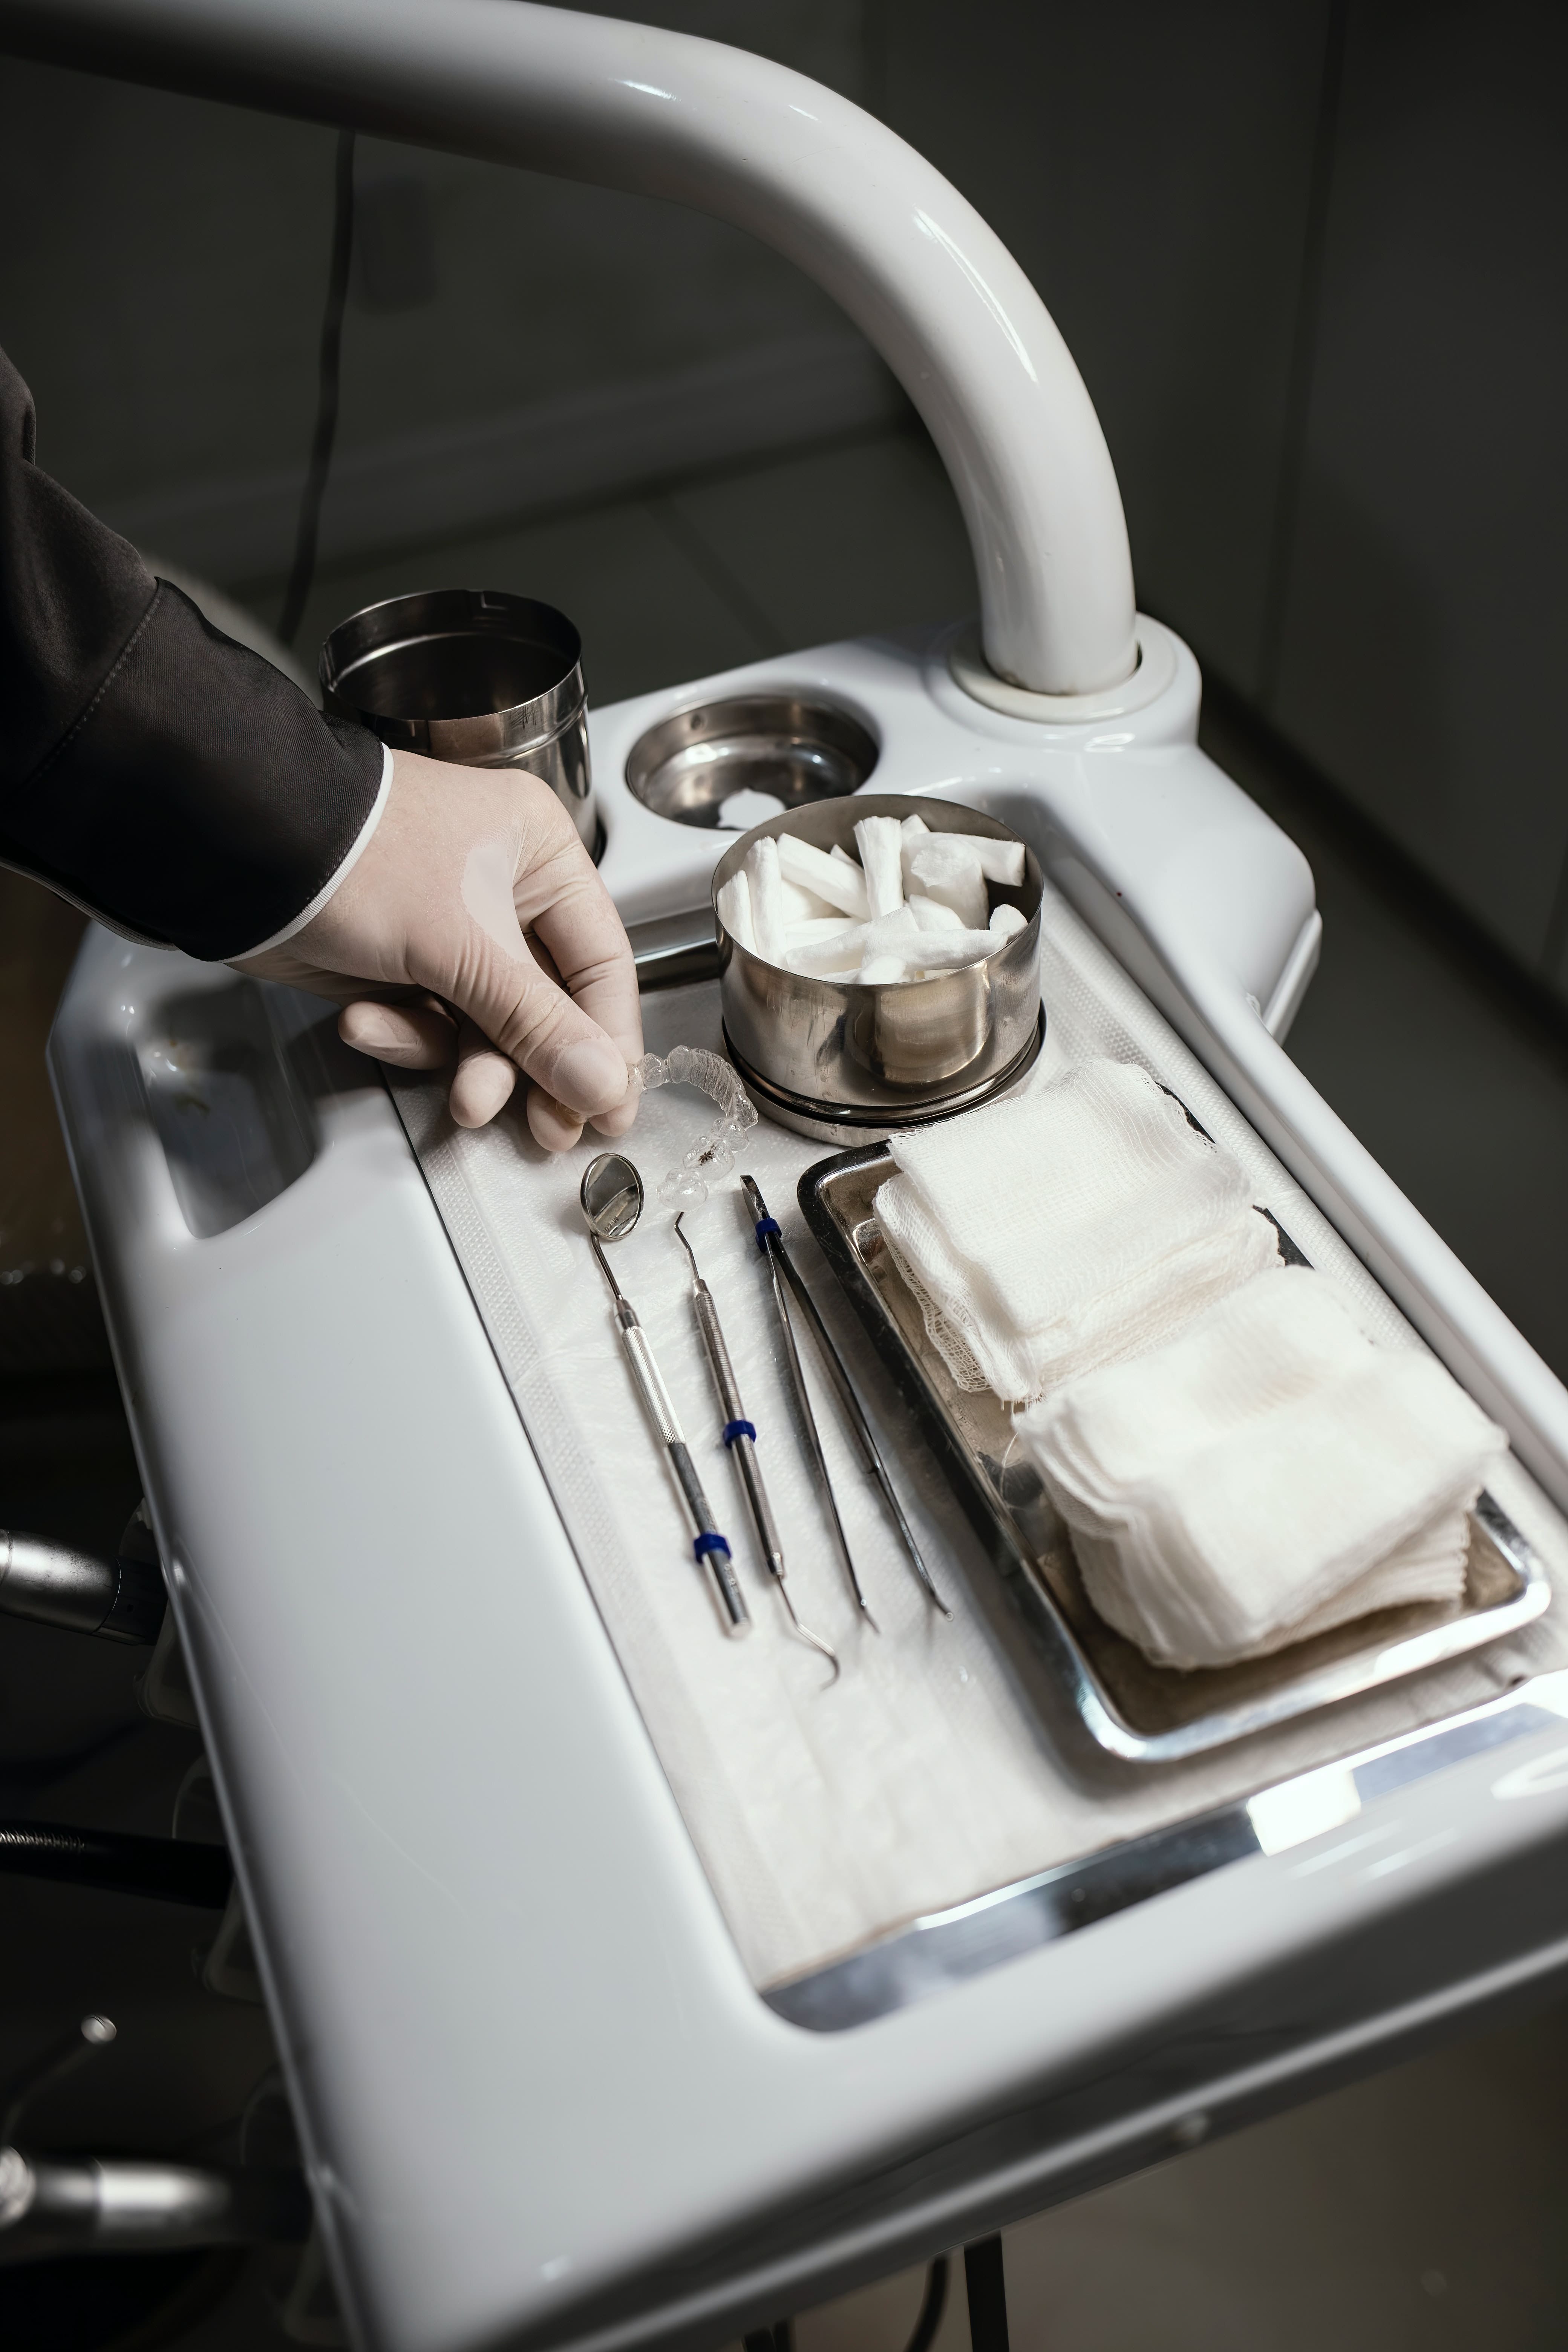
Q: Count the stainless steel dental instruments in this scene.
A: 3